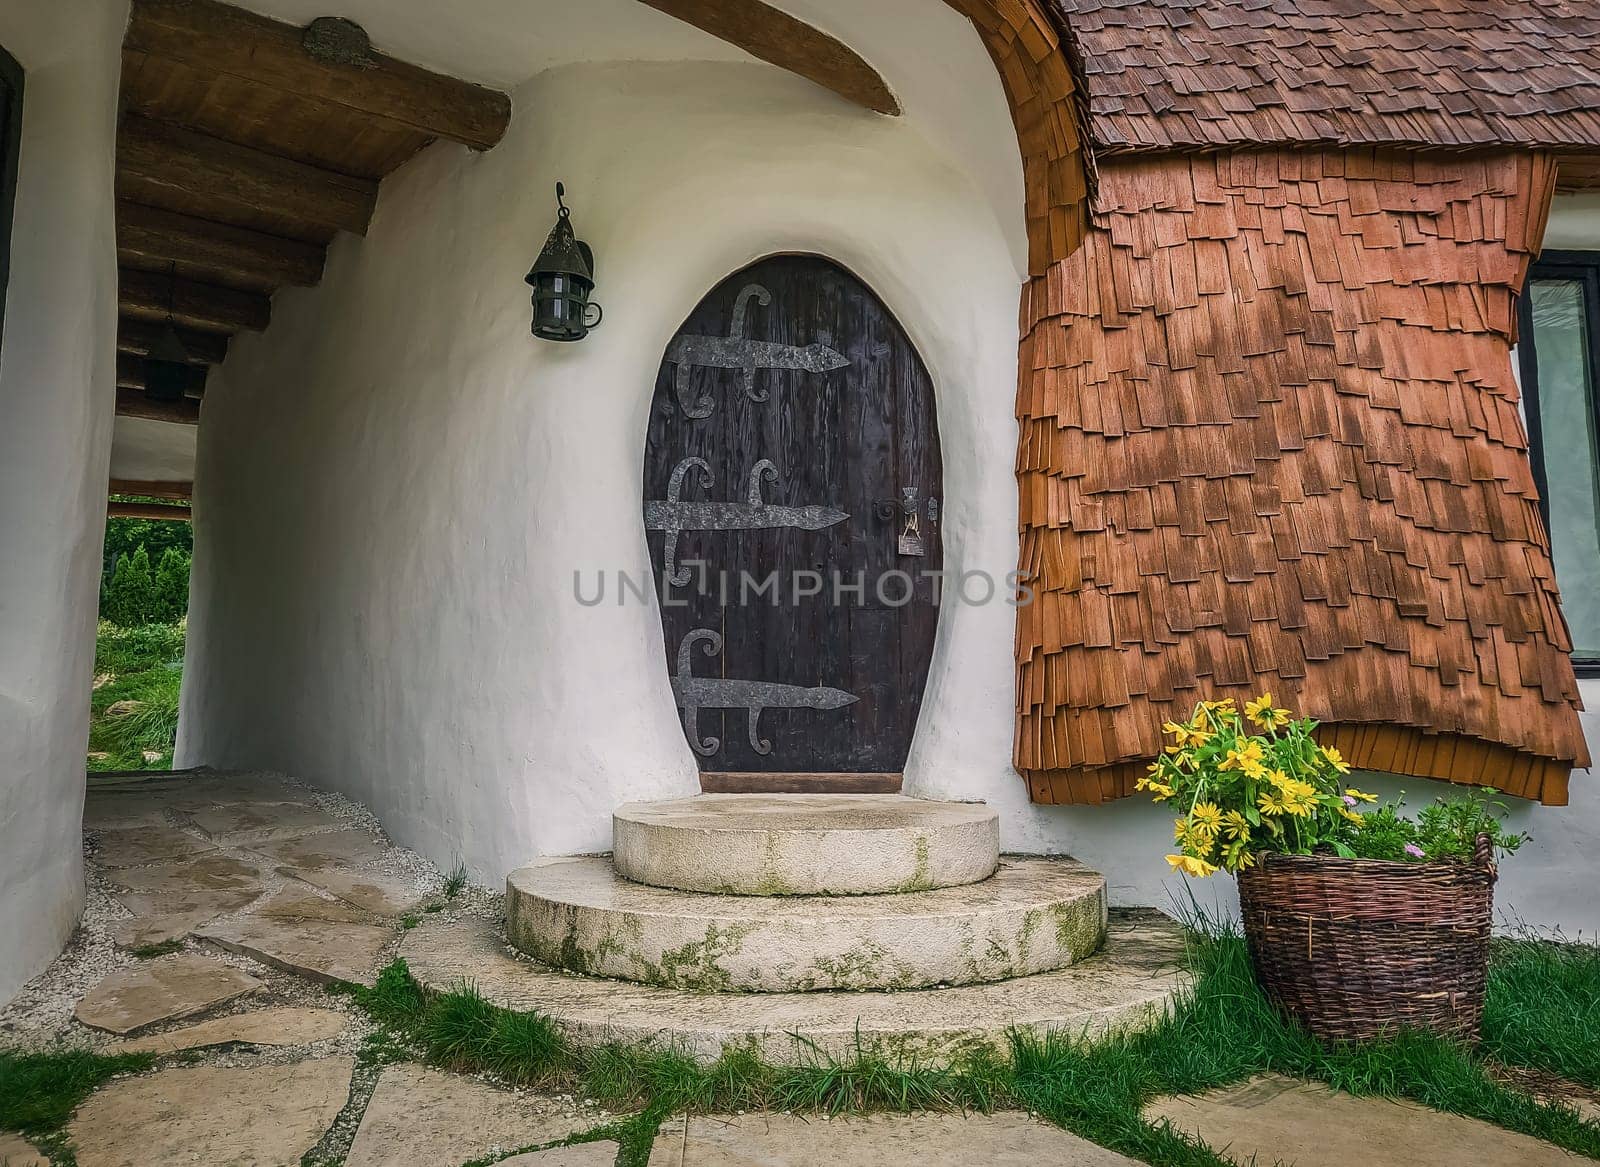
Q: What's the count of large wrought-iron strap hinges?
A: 3